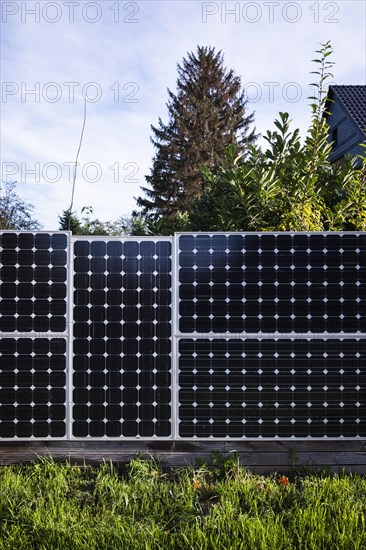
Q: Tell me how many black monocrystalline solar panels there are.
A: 5